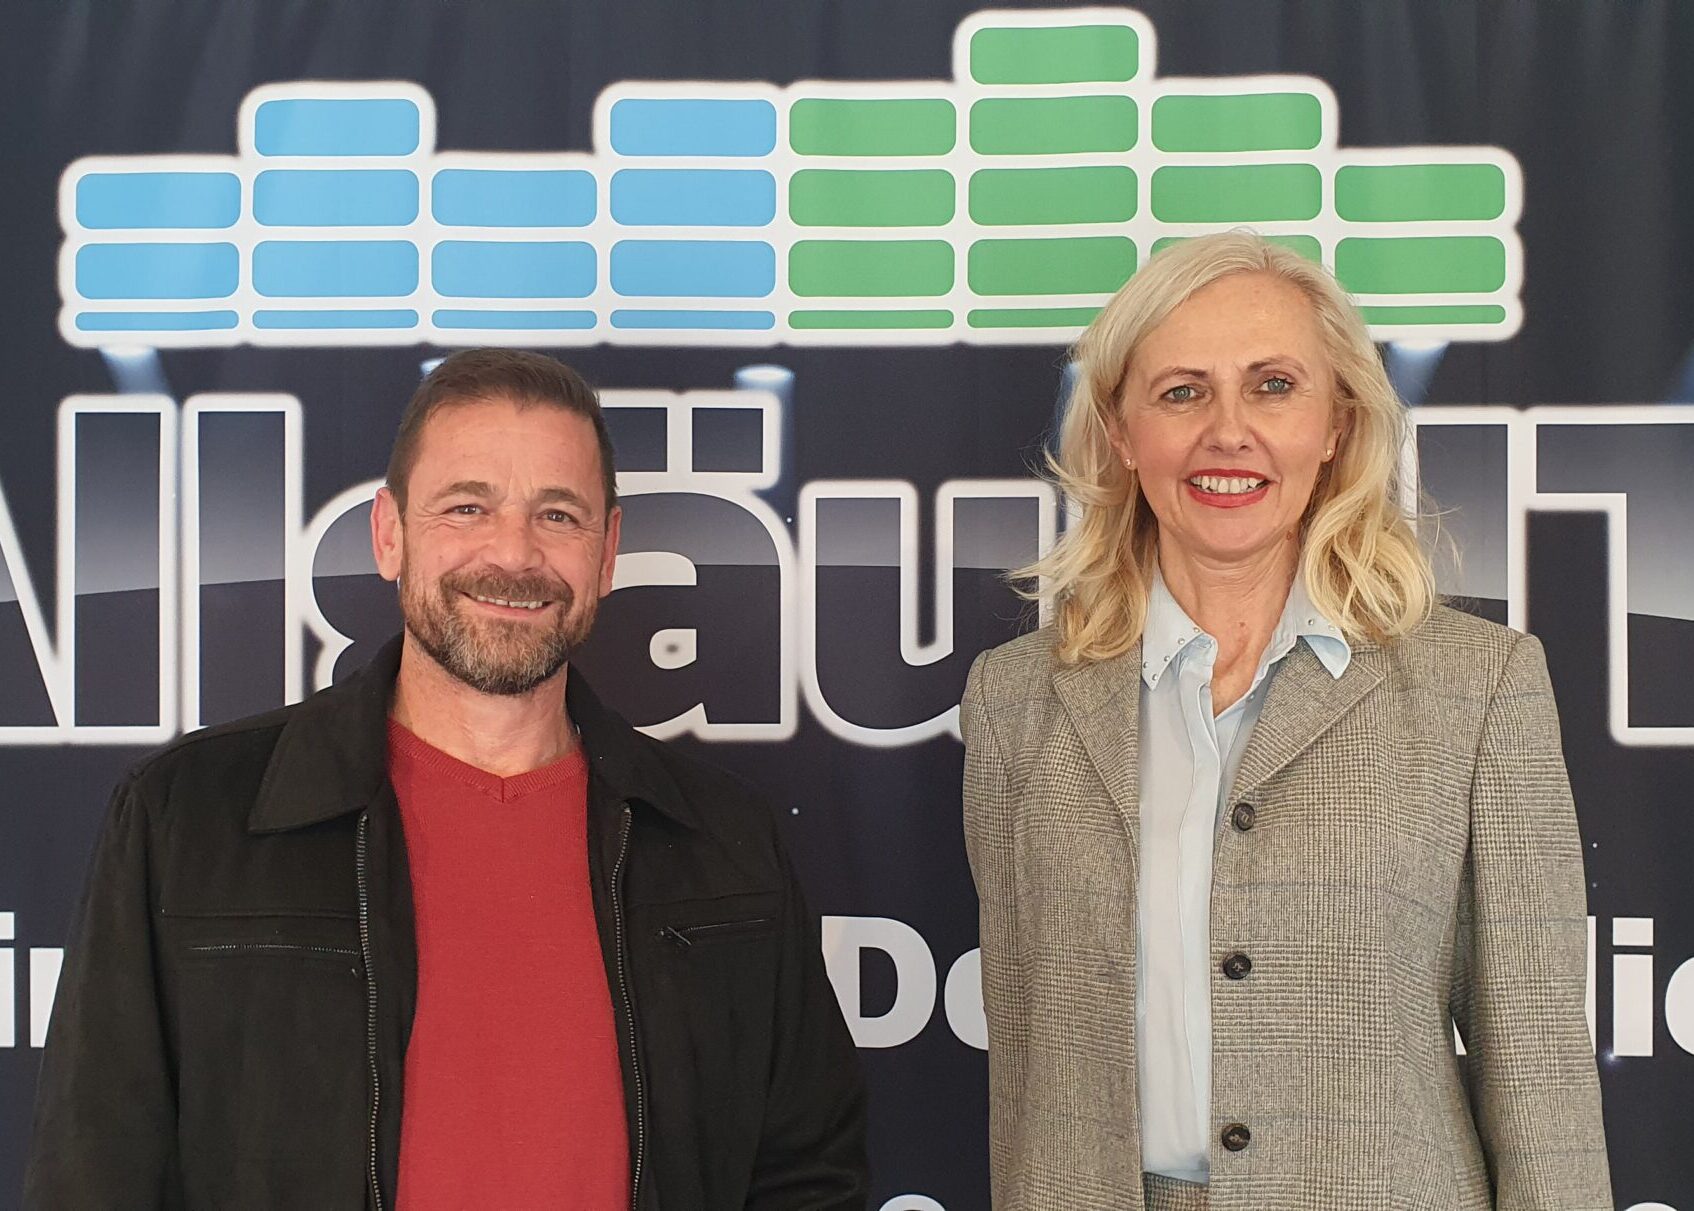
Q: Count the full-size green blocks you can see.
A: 12